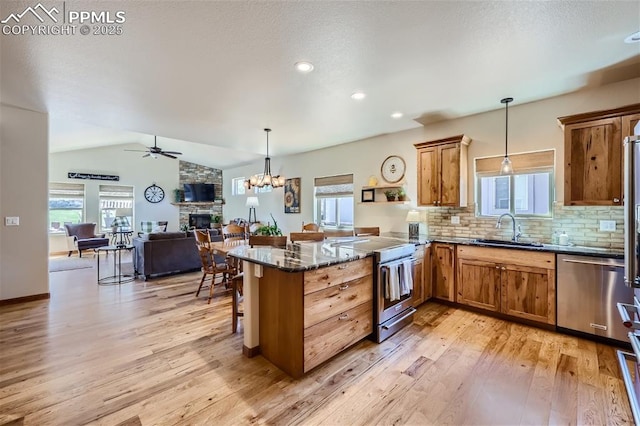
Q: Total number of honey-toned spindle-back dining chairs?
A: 4